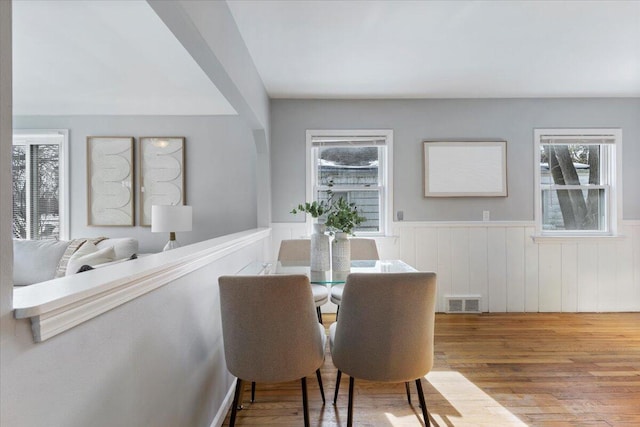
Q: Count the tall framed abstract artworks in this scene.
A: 2